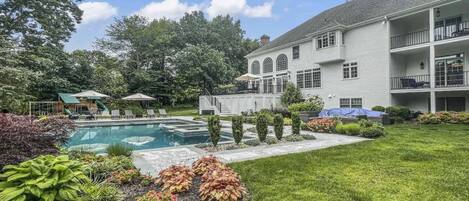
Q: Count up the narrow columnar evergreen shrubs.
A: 5